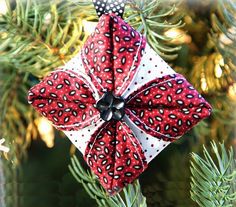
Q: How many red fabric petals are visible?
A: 4